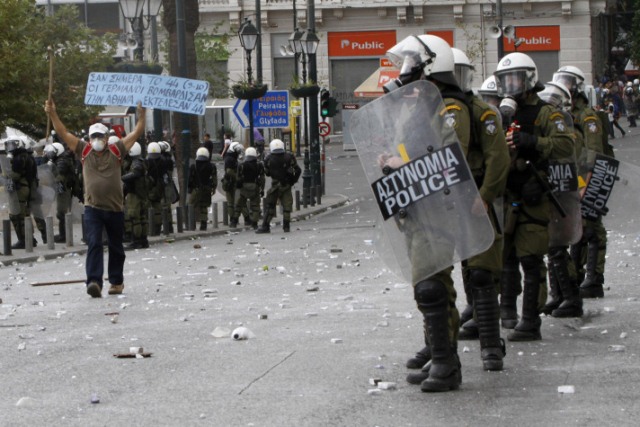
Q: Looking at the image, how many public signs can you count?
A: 2